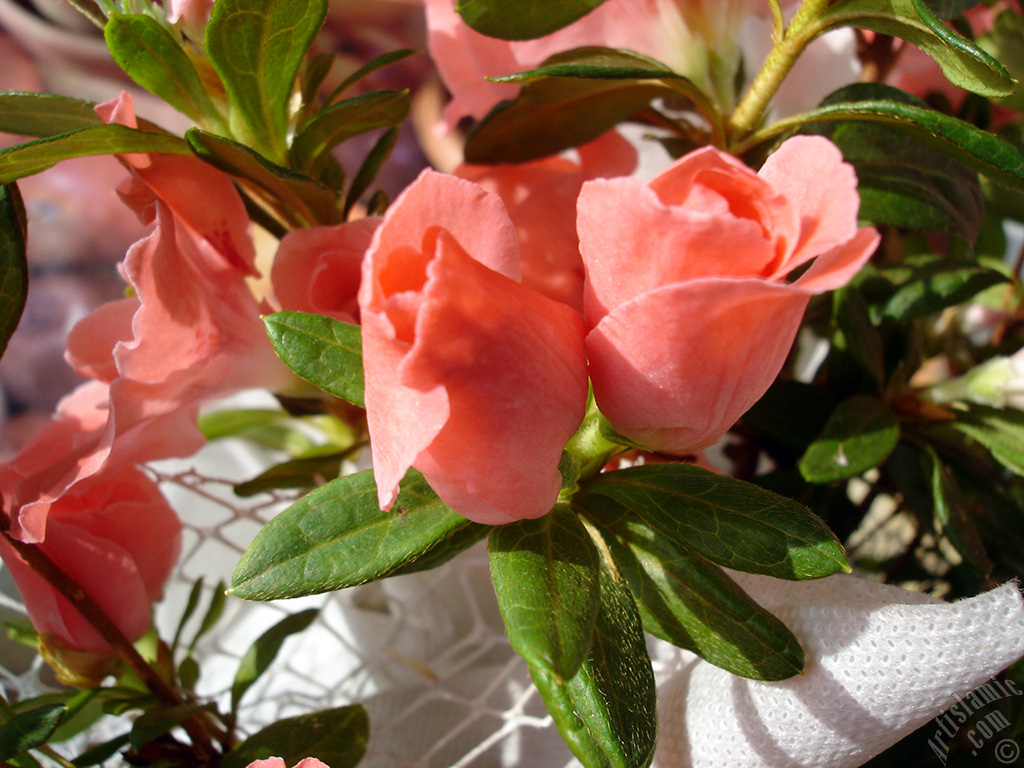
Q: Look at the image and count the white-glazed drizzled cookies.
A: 0